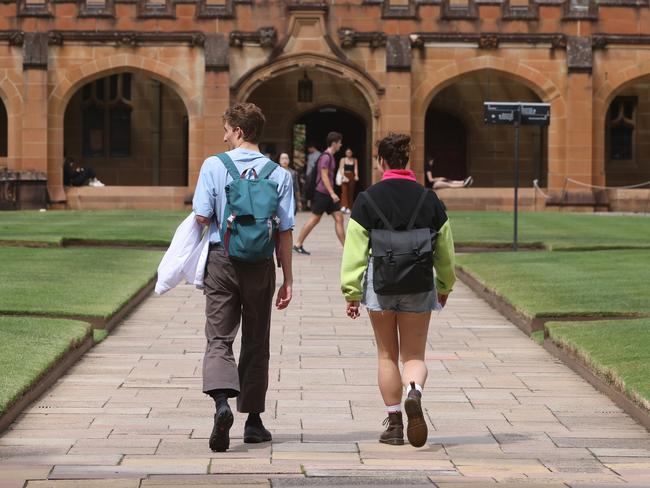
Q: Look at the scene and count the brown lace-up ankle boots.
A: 2